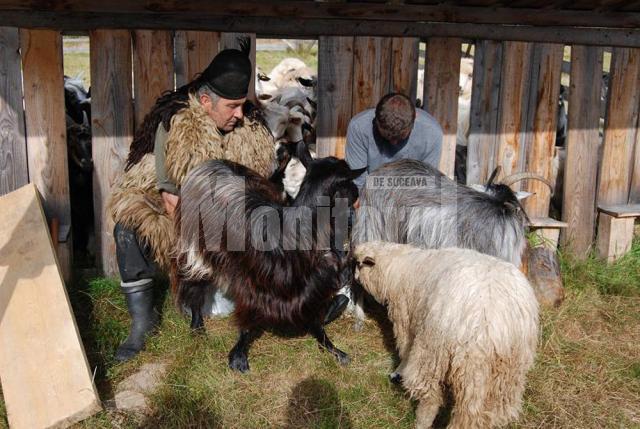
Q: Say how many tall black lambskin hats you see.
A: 1